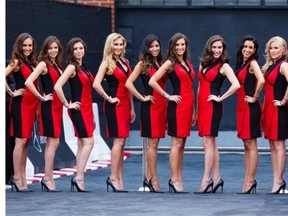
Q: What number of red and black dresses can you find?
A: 9